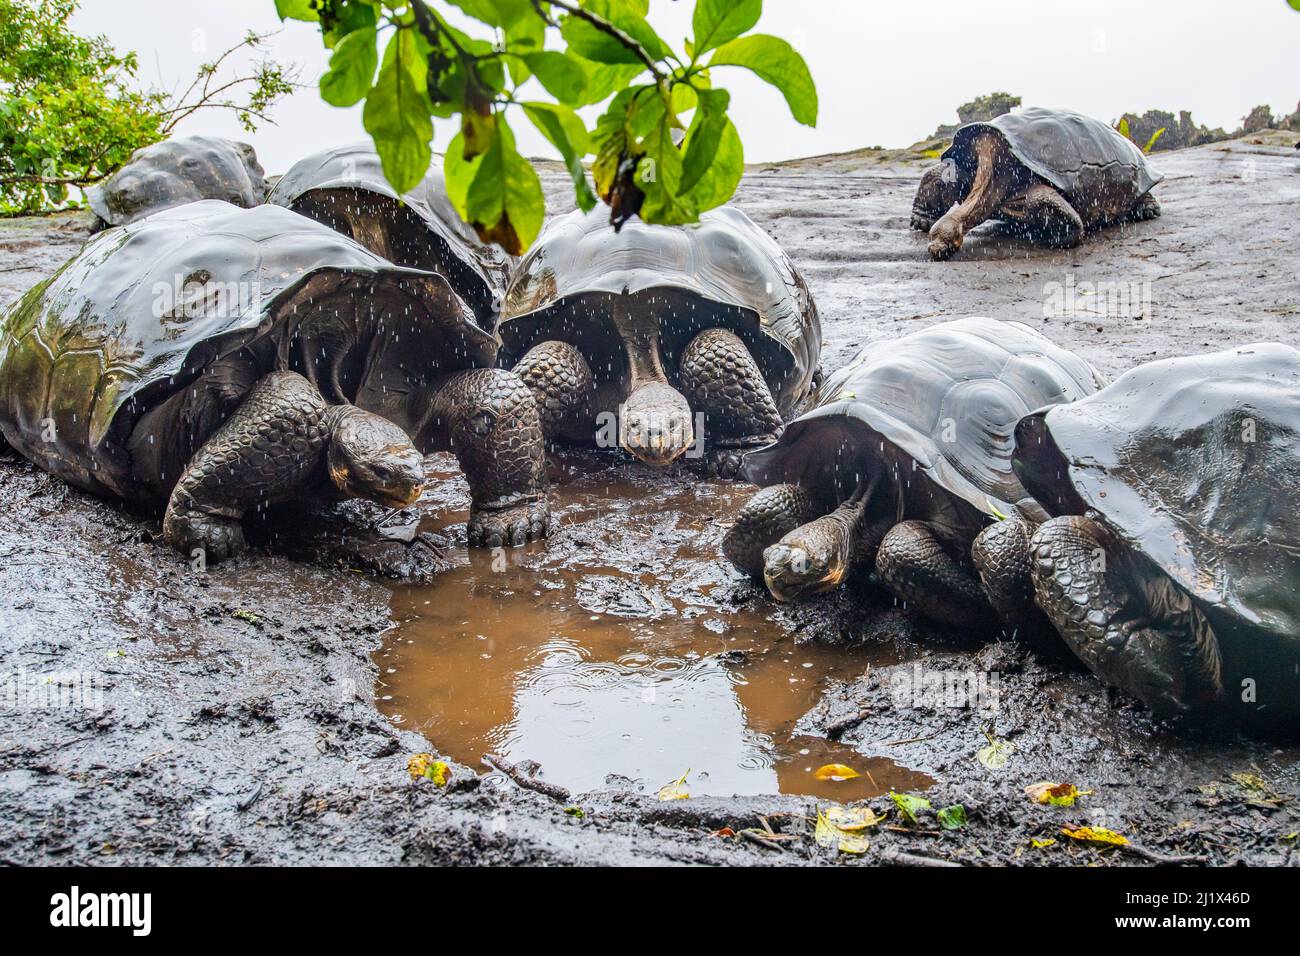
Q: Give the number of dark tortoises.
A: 7